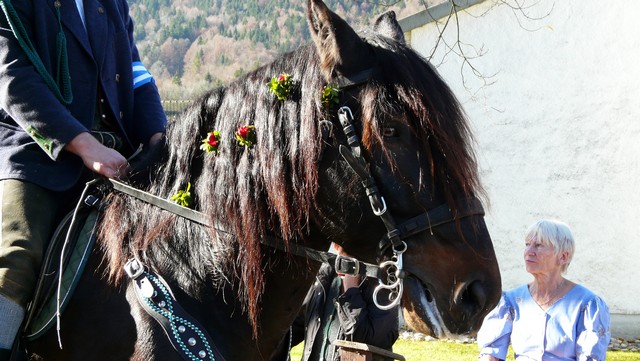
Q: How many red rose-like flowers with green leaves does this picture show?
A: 3